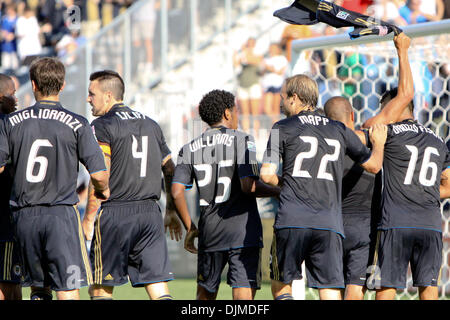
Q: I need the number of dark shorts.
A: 7